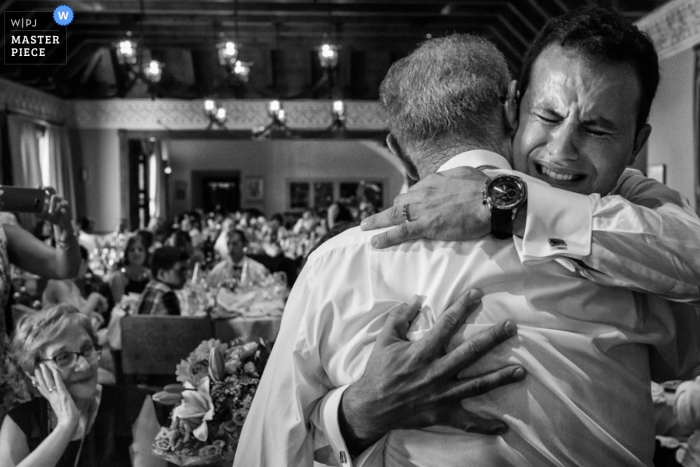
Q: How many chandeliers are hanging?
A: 6